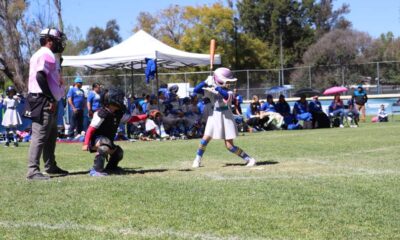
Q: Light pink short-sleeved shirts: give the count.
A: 1